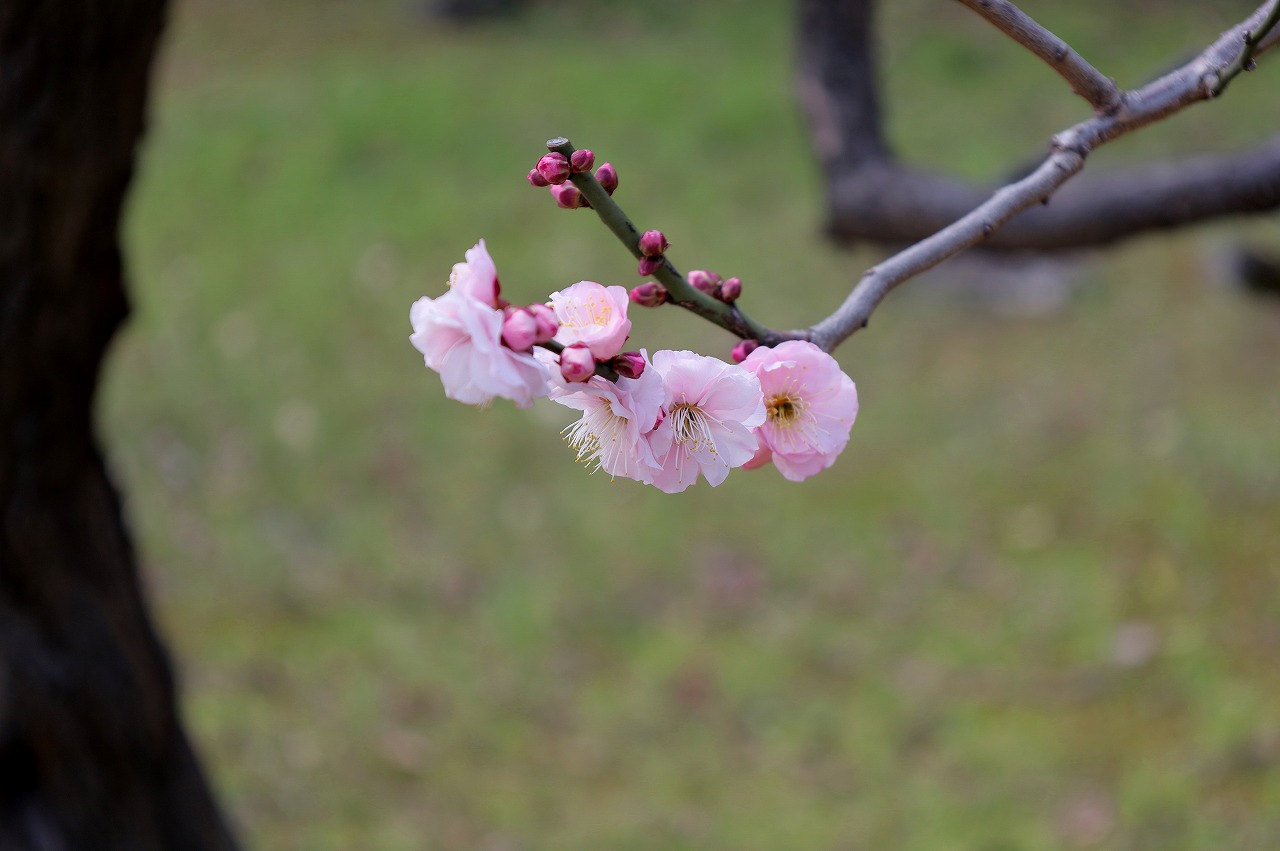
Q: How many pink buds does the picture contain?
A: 15